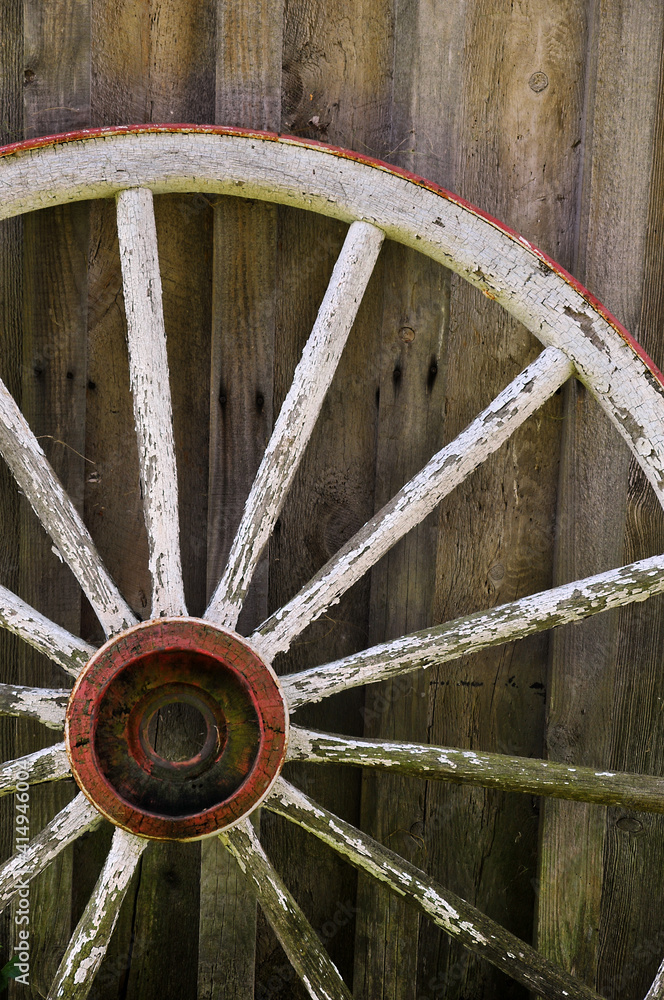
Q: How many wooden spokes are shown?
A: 13